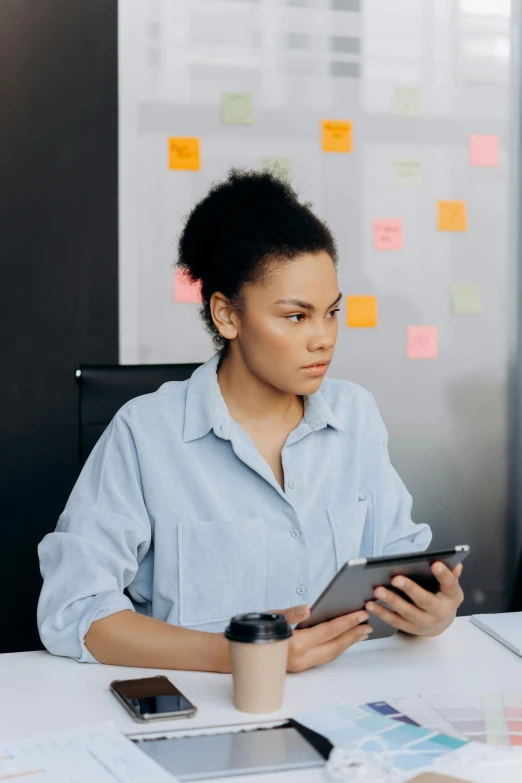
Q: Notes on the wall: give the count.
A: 13